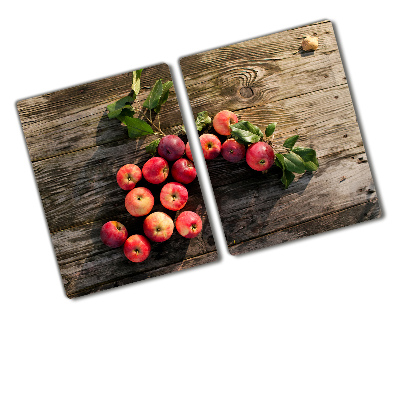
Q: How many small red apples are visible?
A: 14